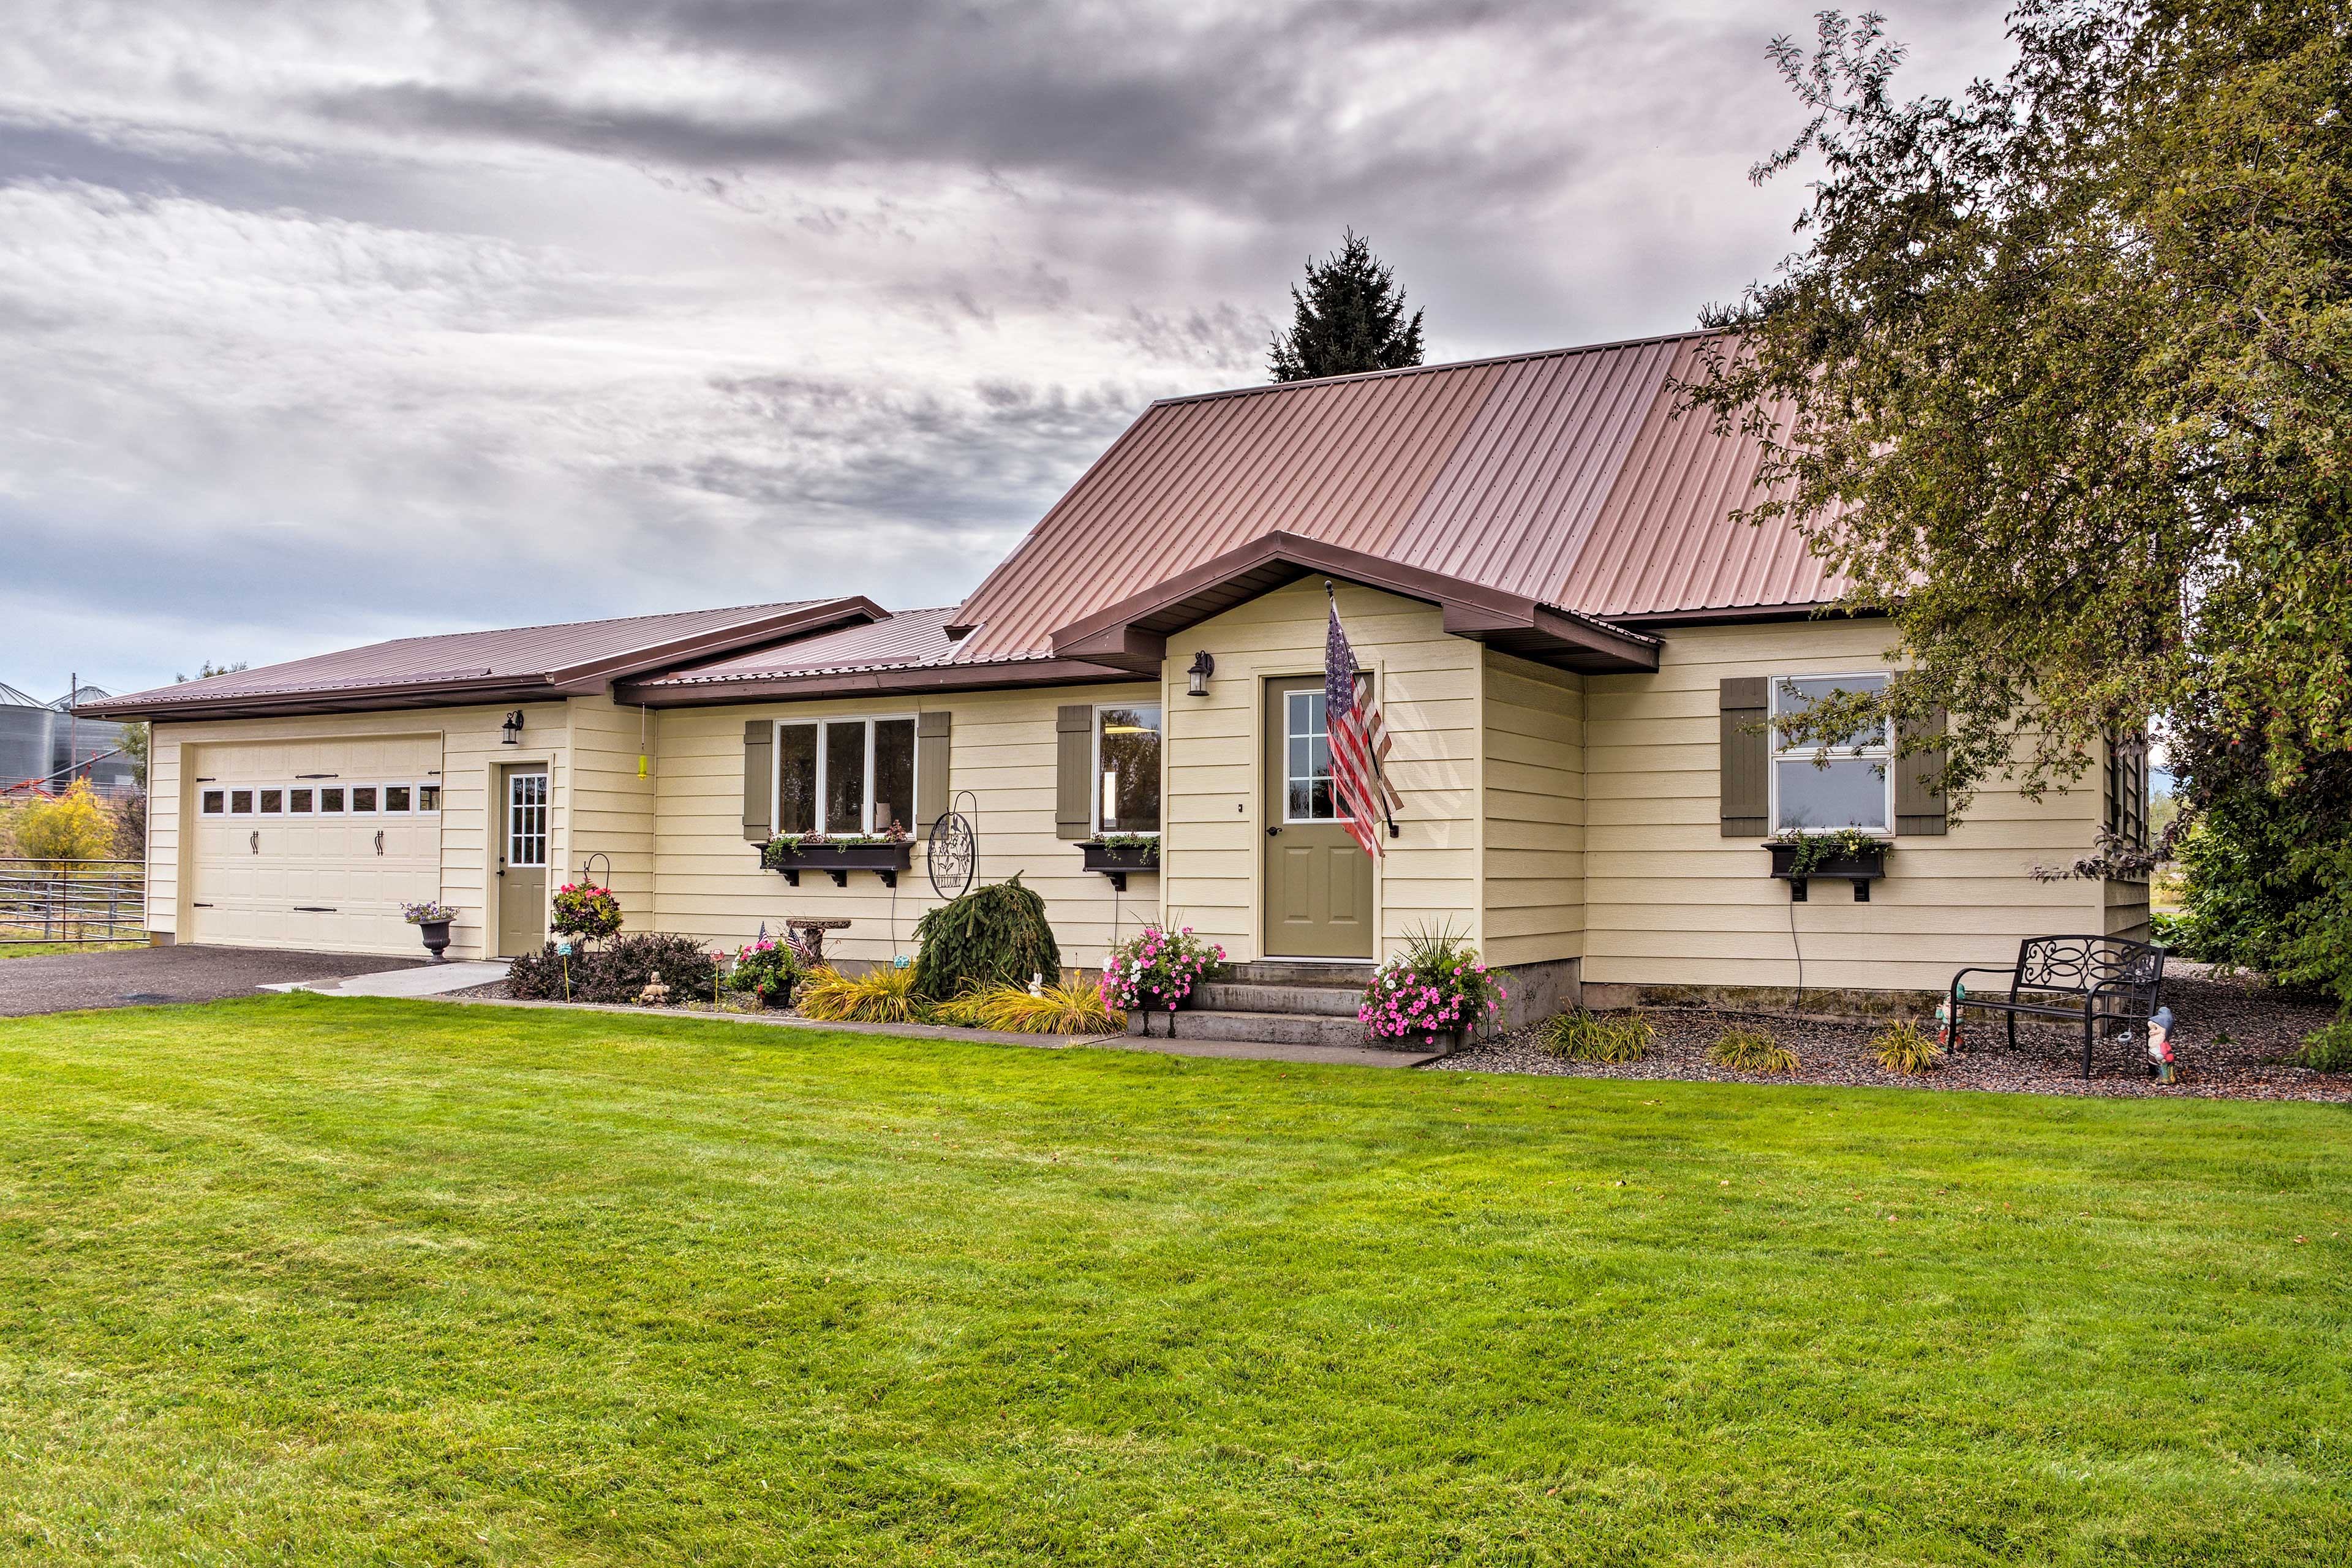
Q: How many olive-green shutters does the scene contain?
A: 5